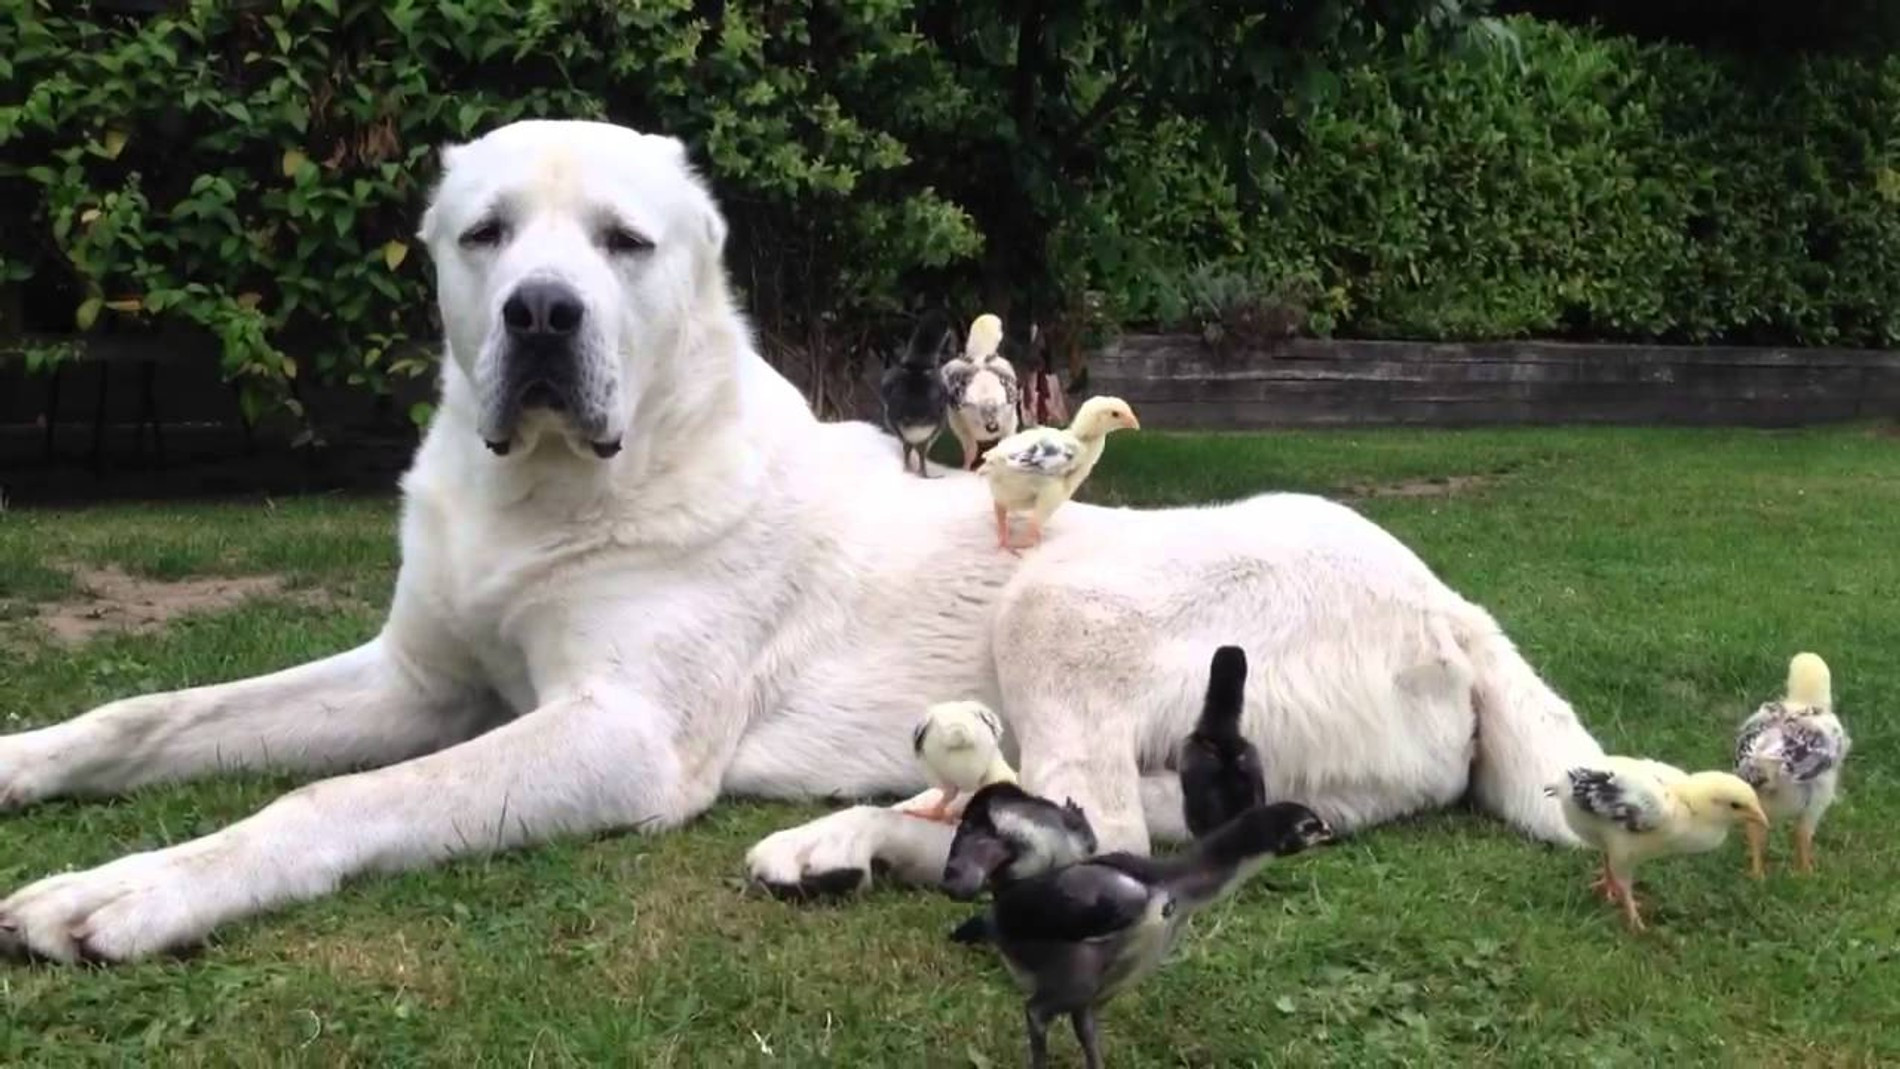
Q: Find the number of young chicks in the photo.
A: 9